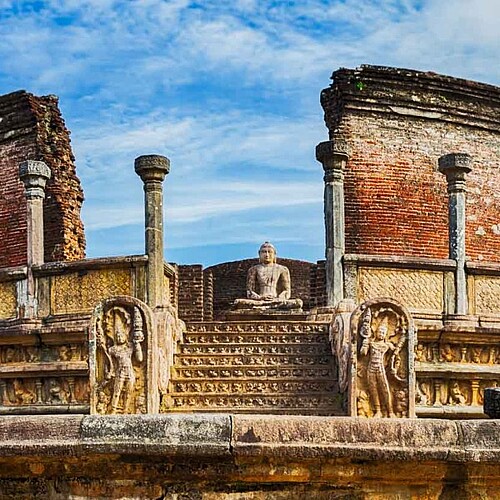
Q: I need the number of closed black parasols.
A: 0